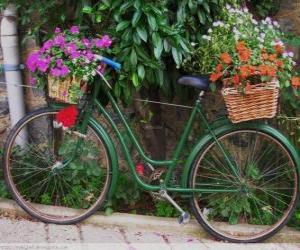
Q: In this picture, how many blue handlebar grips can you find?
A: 1